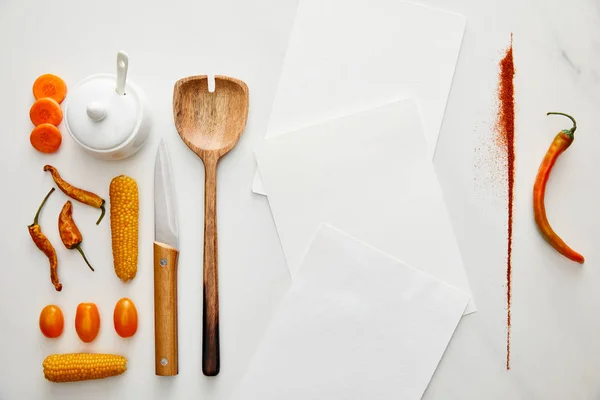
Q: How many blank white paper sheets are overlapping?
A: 3